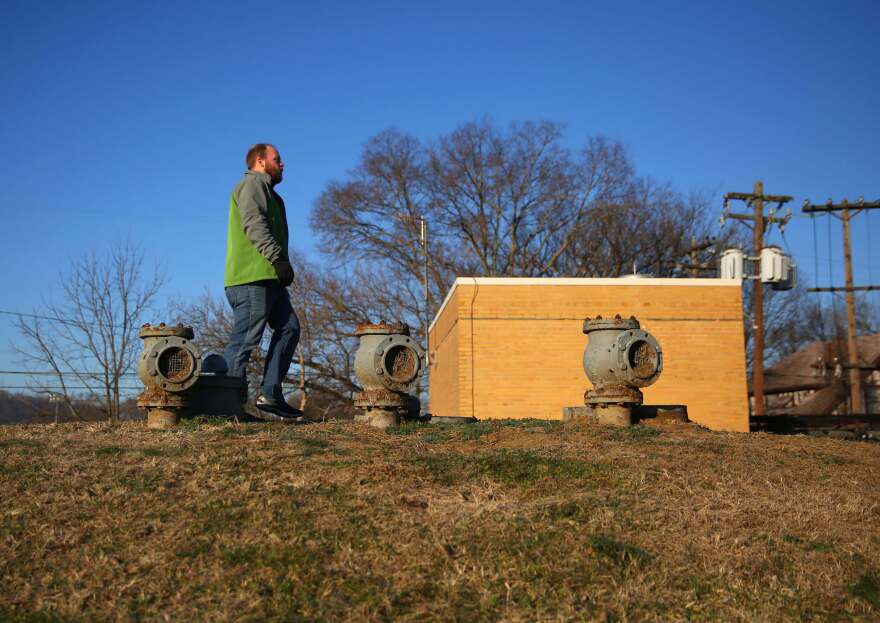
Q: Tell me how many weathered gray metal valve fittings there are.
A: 3